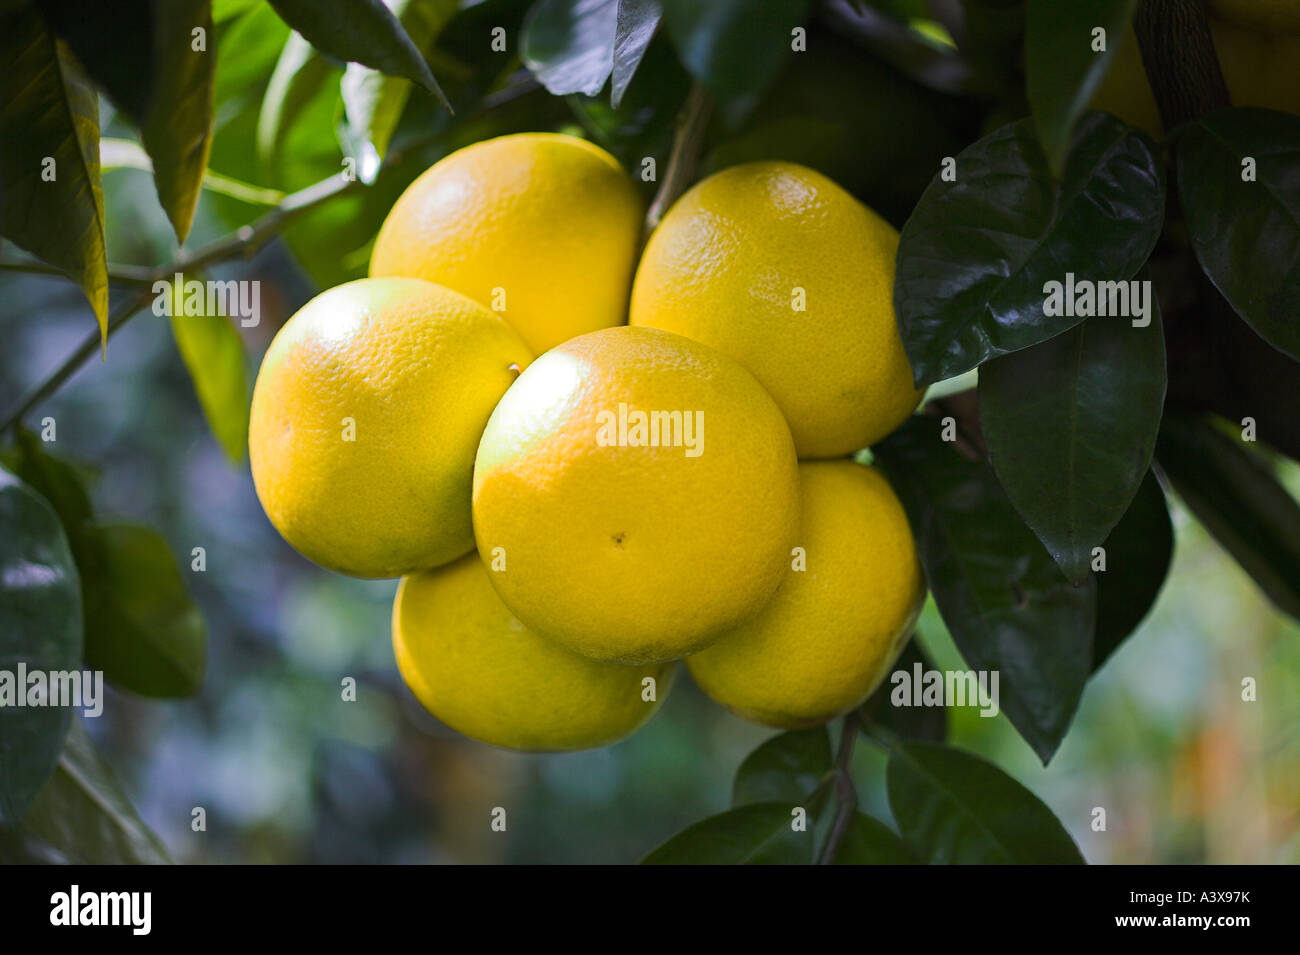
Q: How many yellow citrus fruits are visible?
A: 6